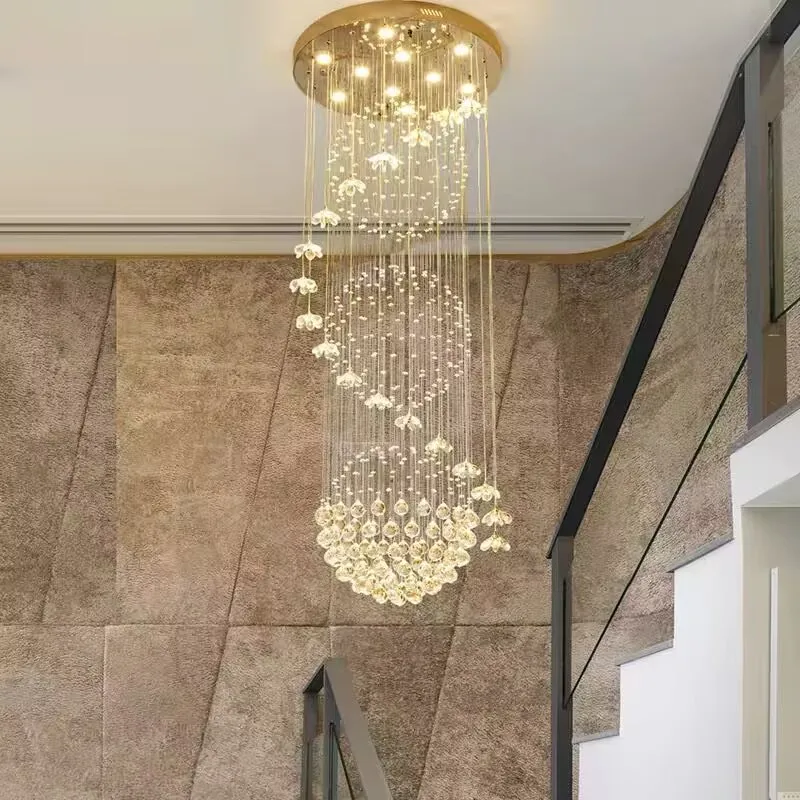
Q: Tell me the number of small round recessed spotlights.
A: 10